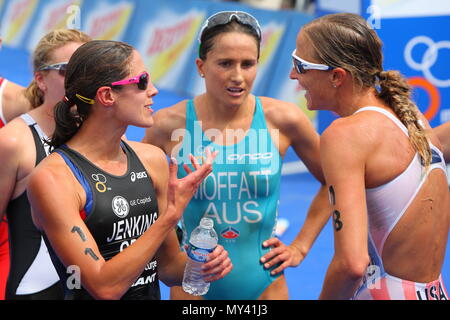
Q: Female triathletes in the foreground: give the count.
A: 3